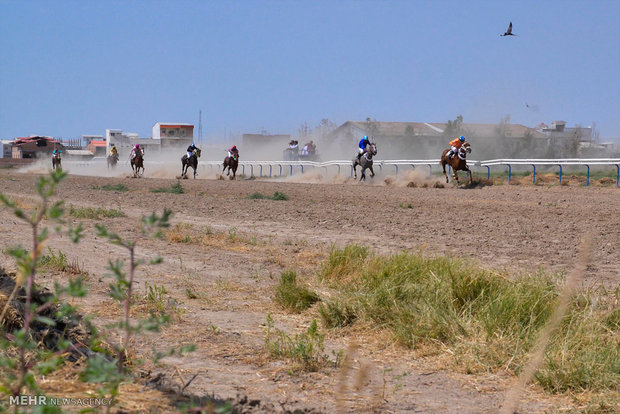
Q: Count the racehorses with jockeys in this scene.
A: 7